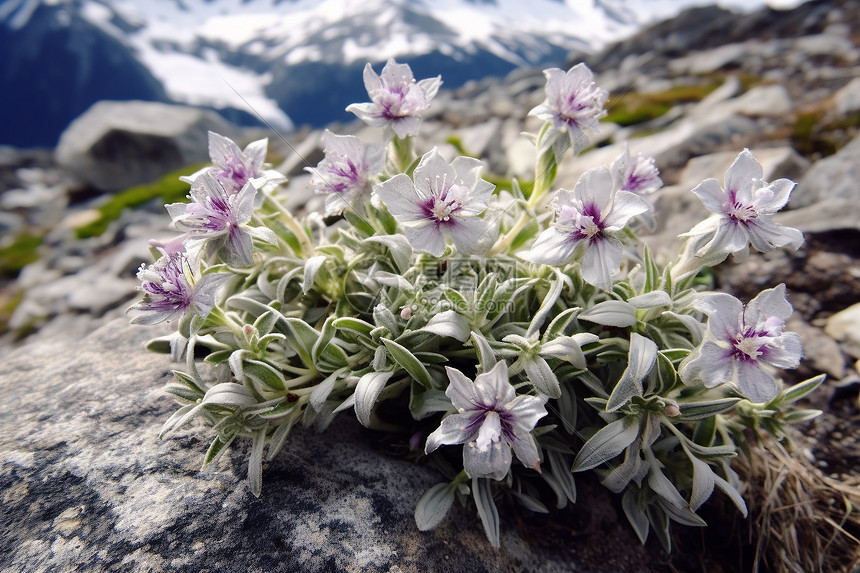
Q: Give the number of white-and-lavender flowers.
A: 12